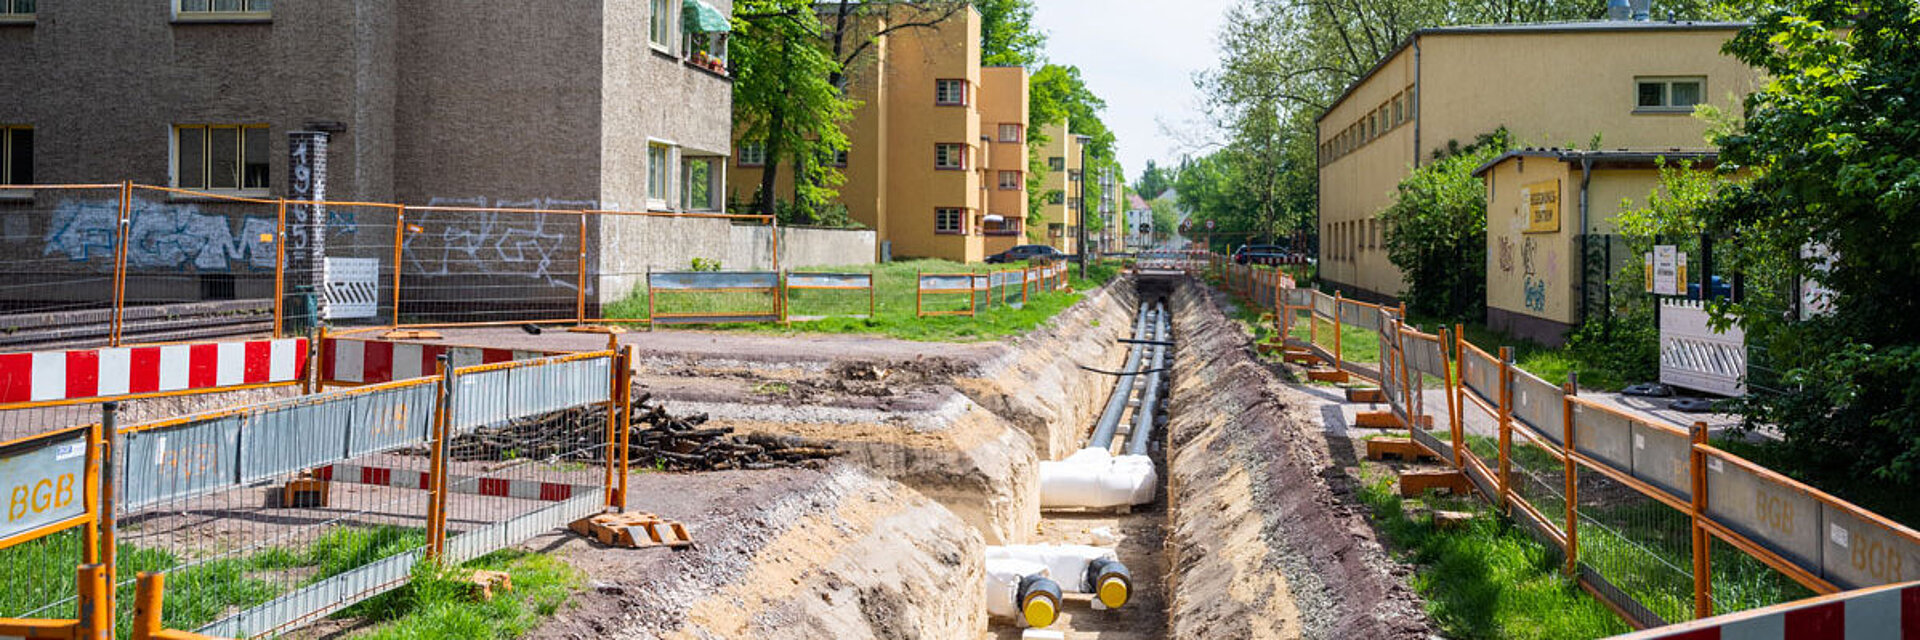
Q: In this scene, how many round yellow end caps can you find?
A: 2